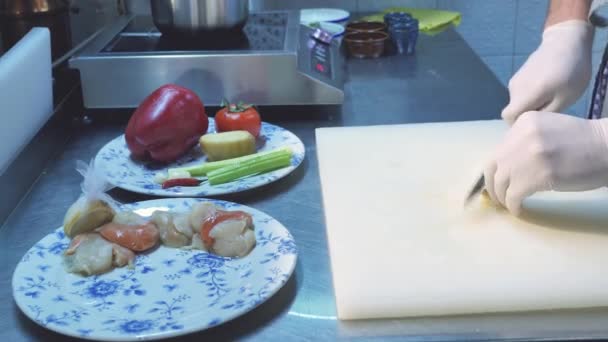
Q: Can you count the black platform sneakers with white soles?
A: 0